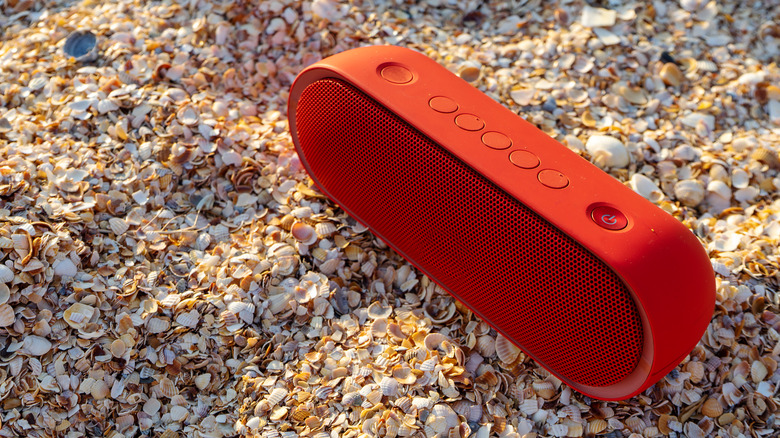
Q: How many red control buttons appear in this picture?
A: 7